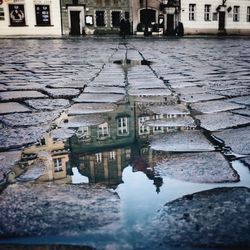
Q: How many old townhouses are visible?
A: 4